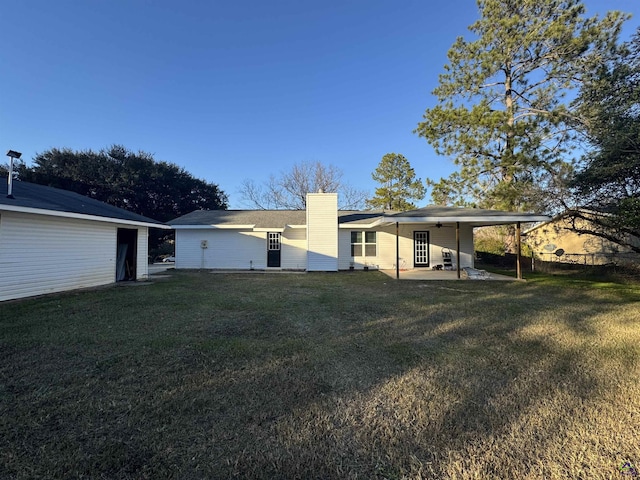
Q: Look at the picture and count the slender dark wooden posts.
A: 3